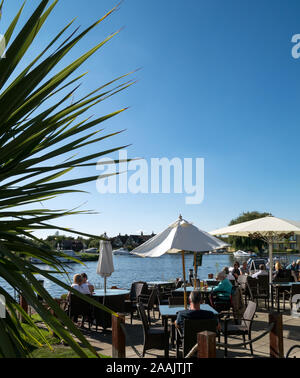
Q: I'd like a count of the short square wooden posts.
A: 3